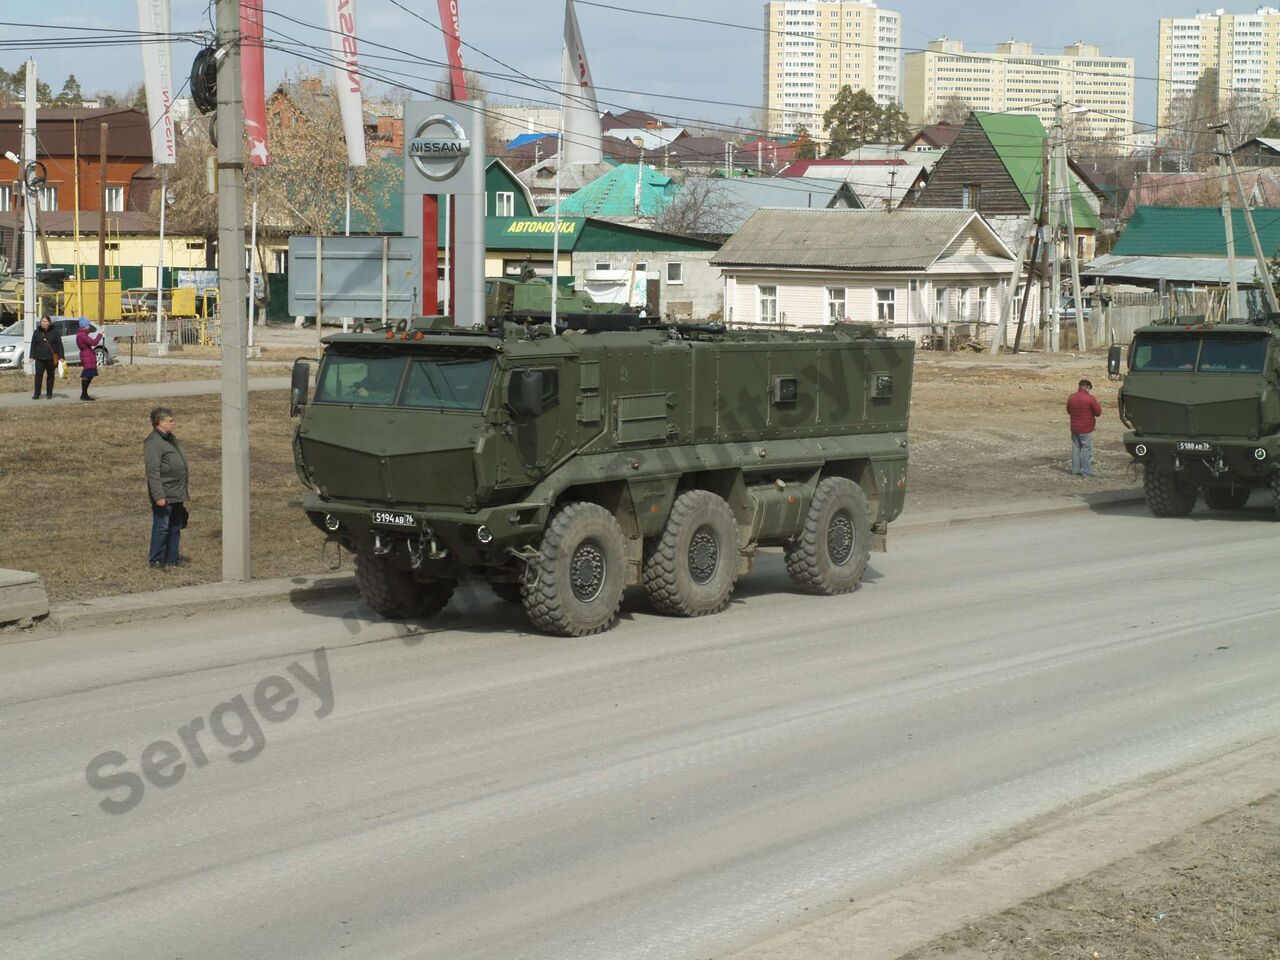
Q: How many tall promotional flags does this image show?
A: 5